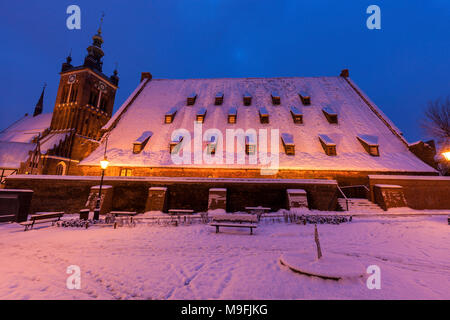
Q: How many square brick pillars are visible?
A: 5